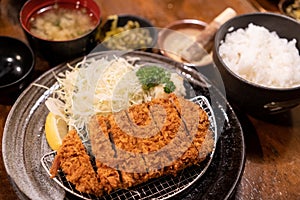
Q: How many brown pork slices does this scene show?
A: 6